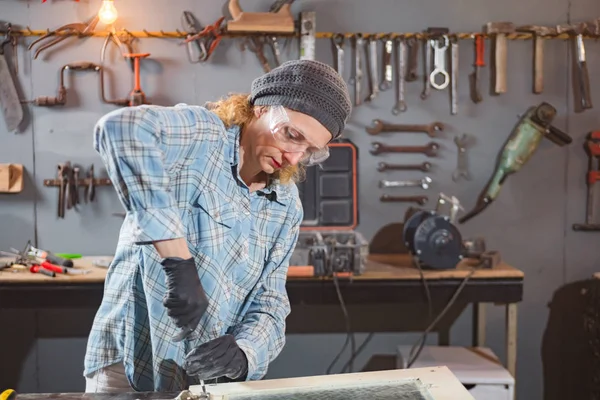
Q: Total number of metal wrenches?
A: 15